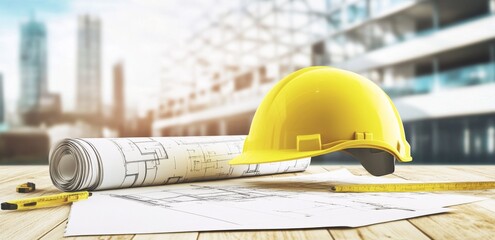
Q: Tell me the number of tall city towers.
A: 3